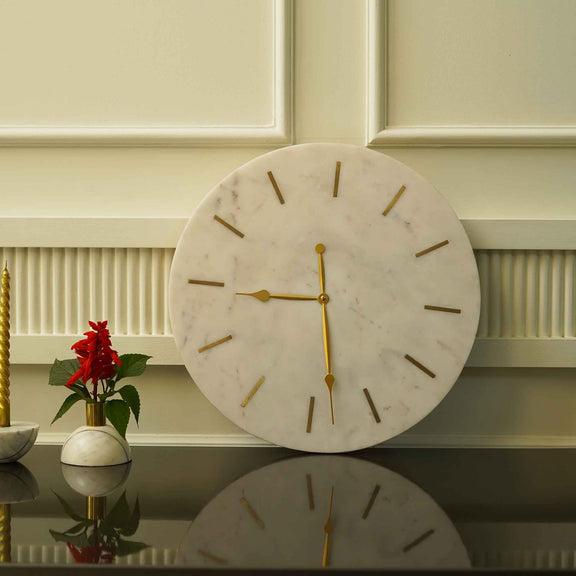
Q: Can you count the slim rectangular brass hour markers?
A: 12